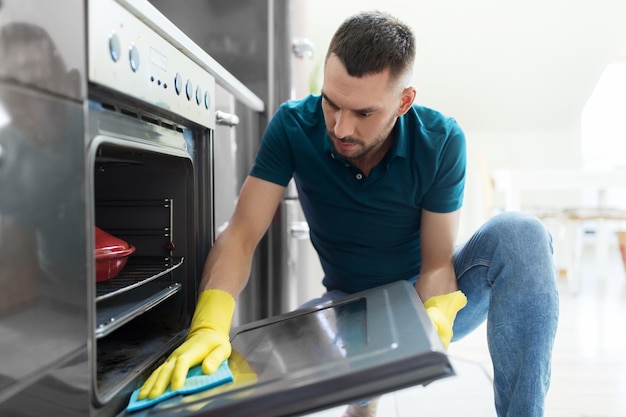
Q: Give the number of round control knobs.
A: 6